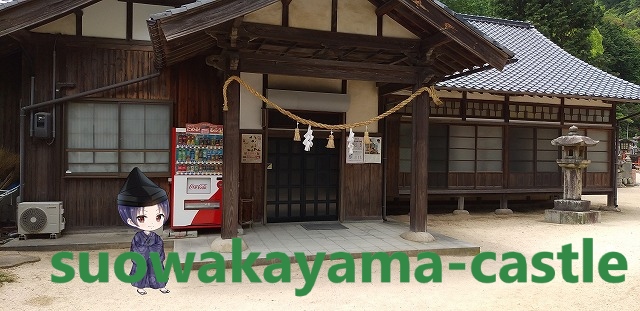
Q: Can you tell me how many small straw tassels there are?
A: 3